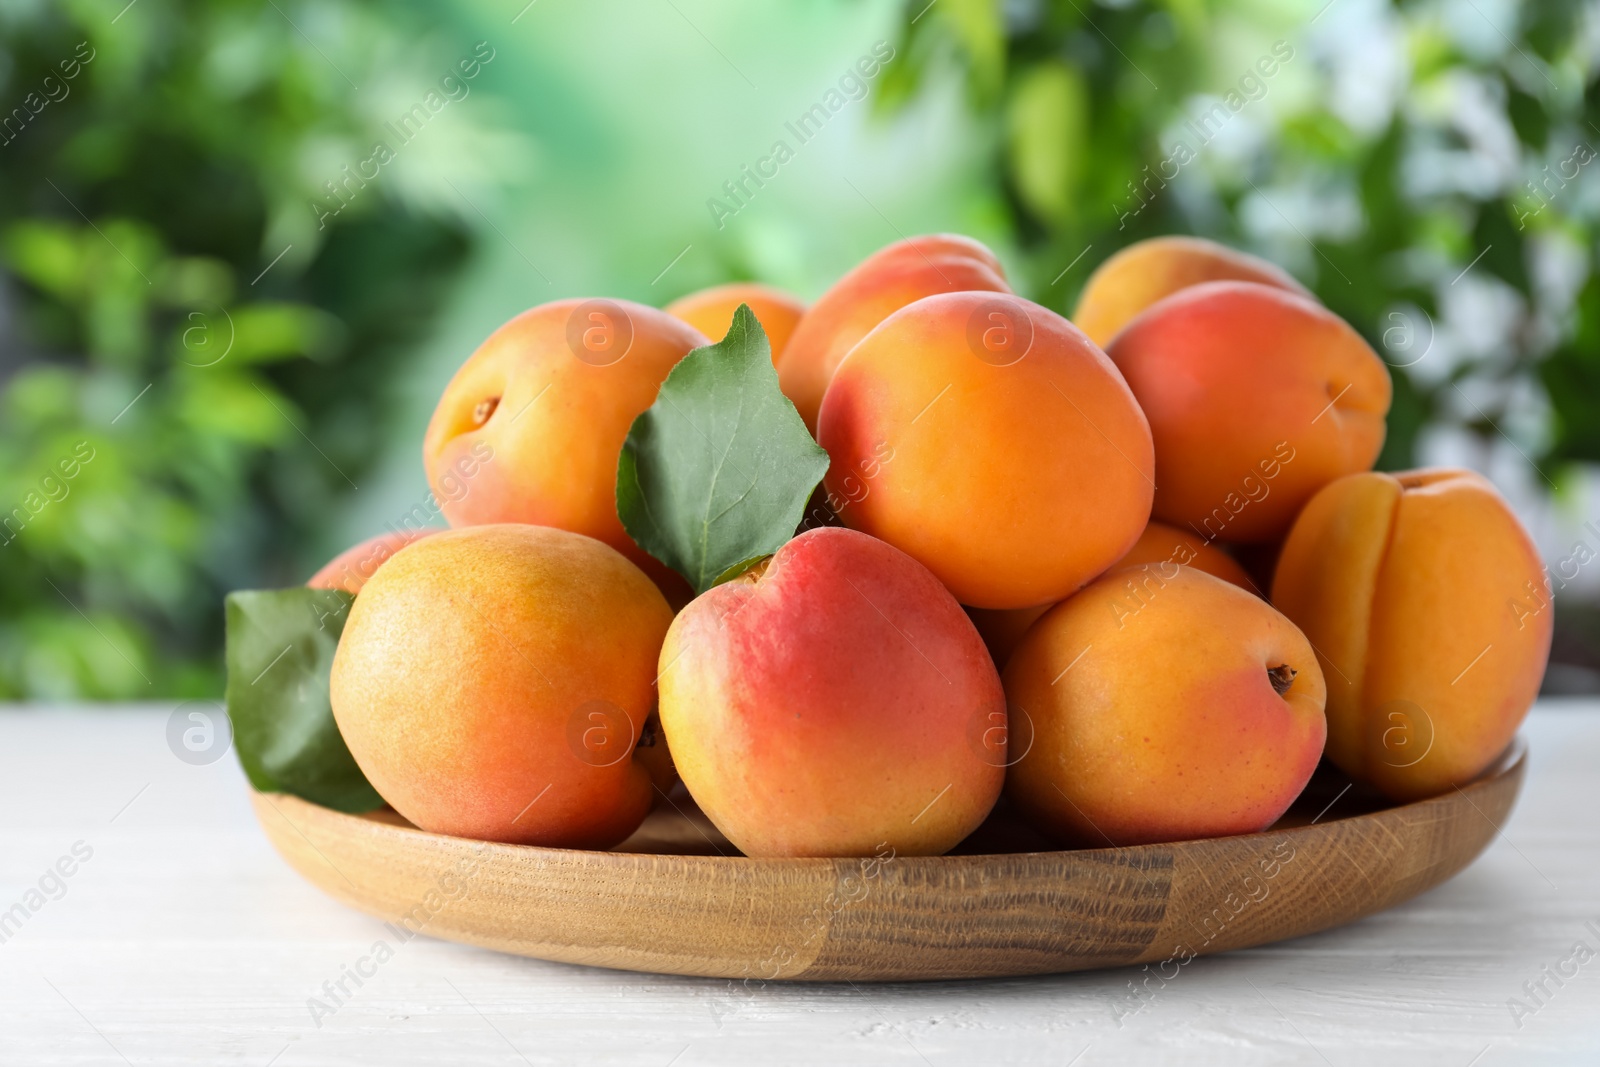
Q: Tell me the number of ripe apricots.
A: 12